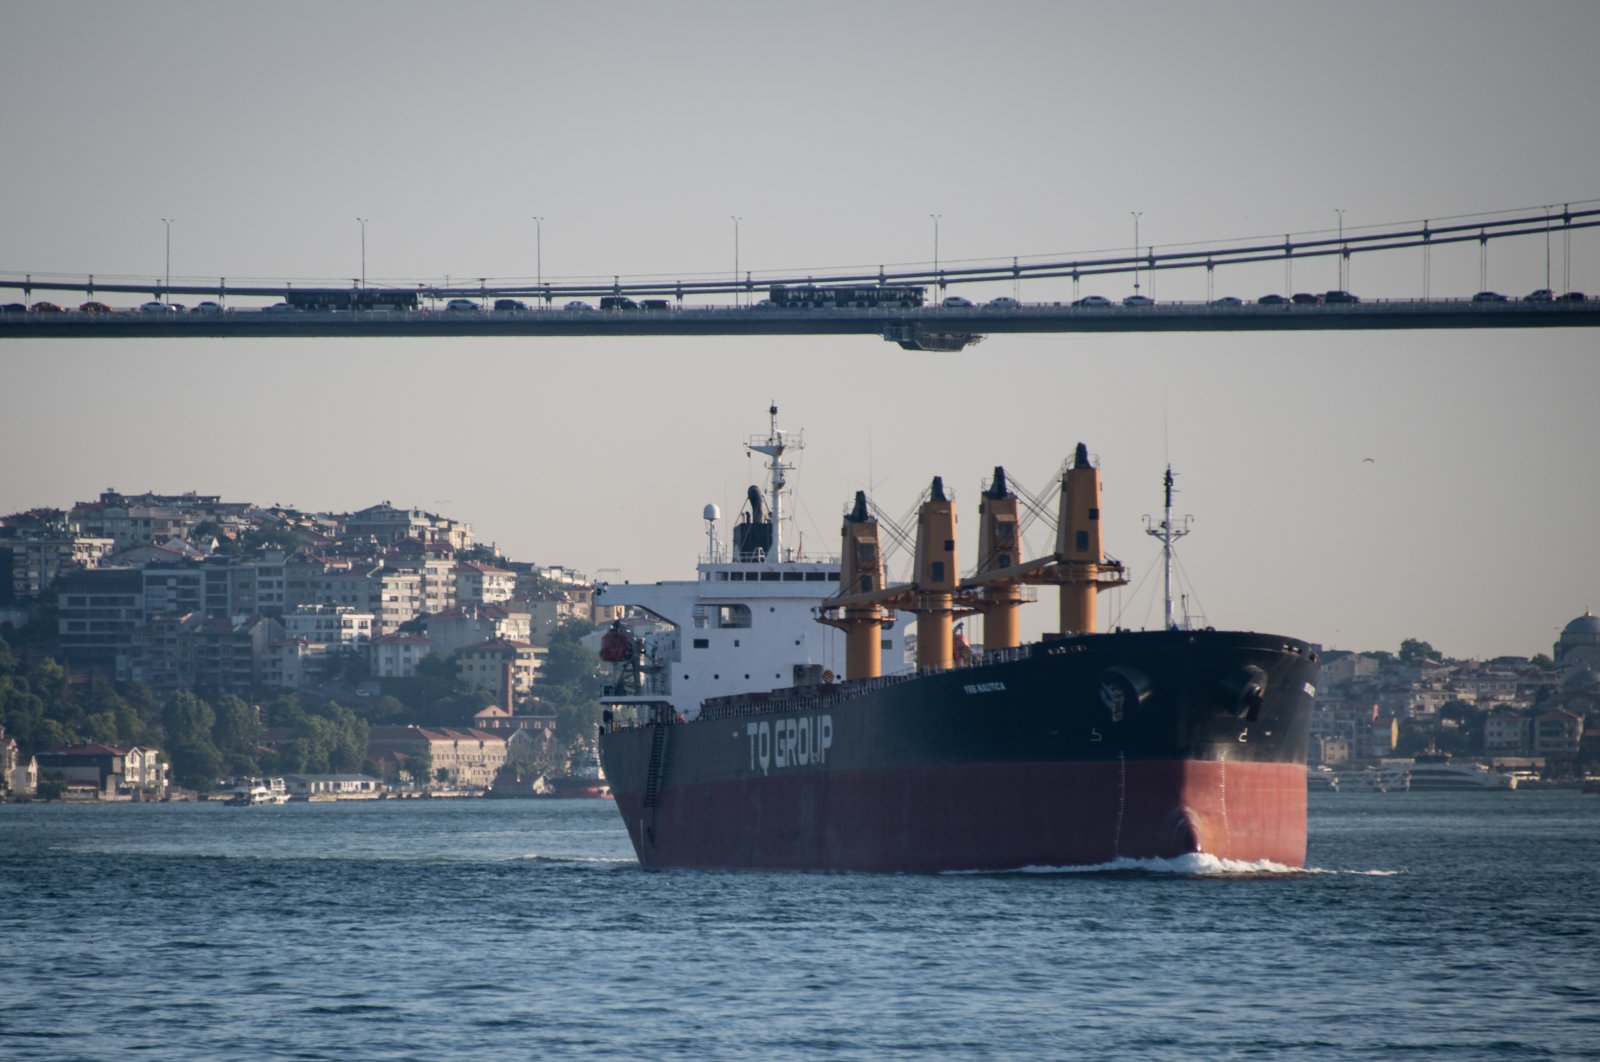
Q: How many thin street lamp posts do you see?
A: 8